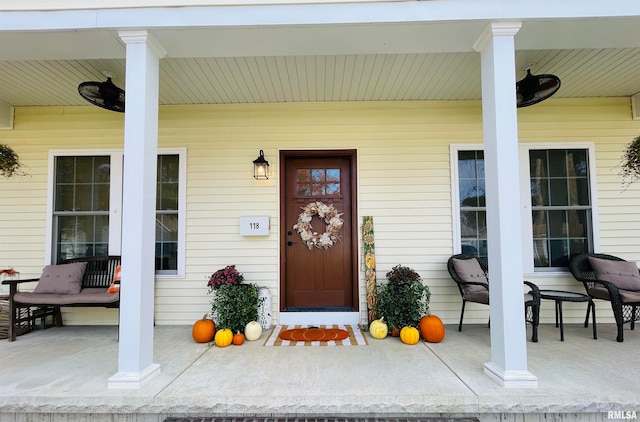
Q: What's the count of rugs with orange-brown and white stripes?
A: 1